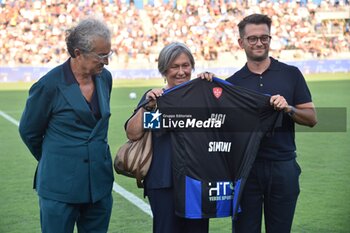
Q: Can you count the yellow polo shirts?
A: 0